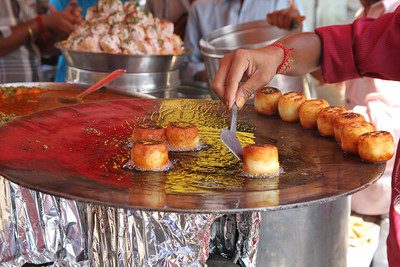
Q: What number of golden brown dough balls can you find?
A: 11